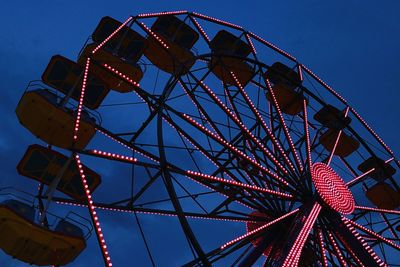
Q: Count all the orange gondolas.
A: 8